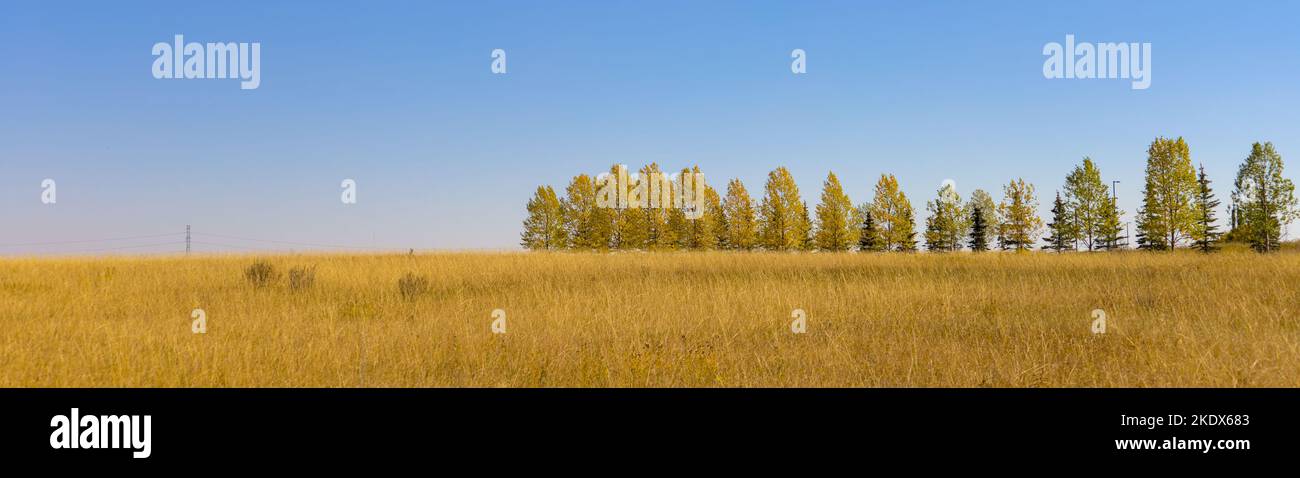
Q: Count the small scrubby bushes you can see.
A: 3